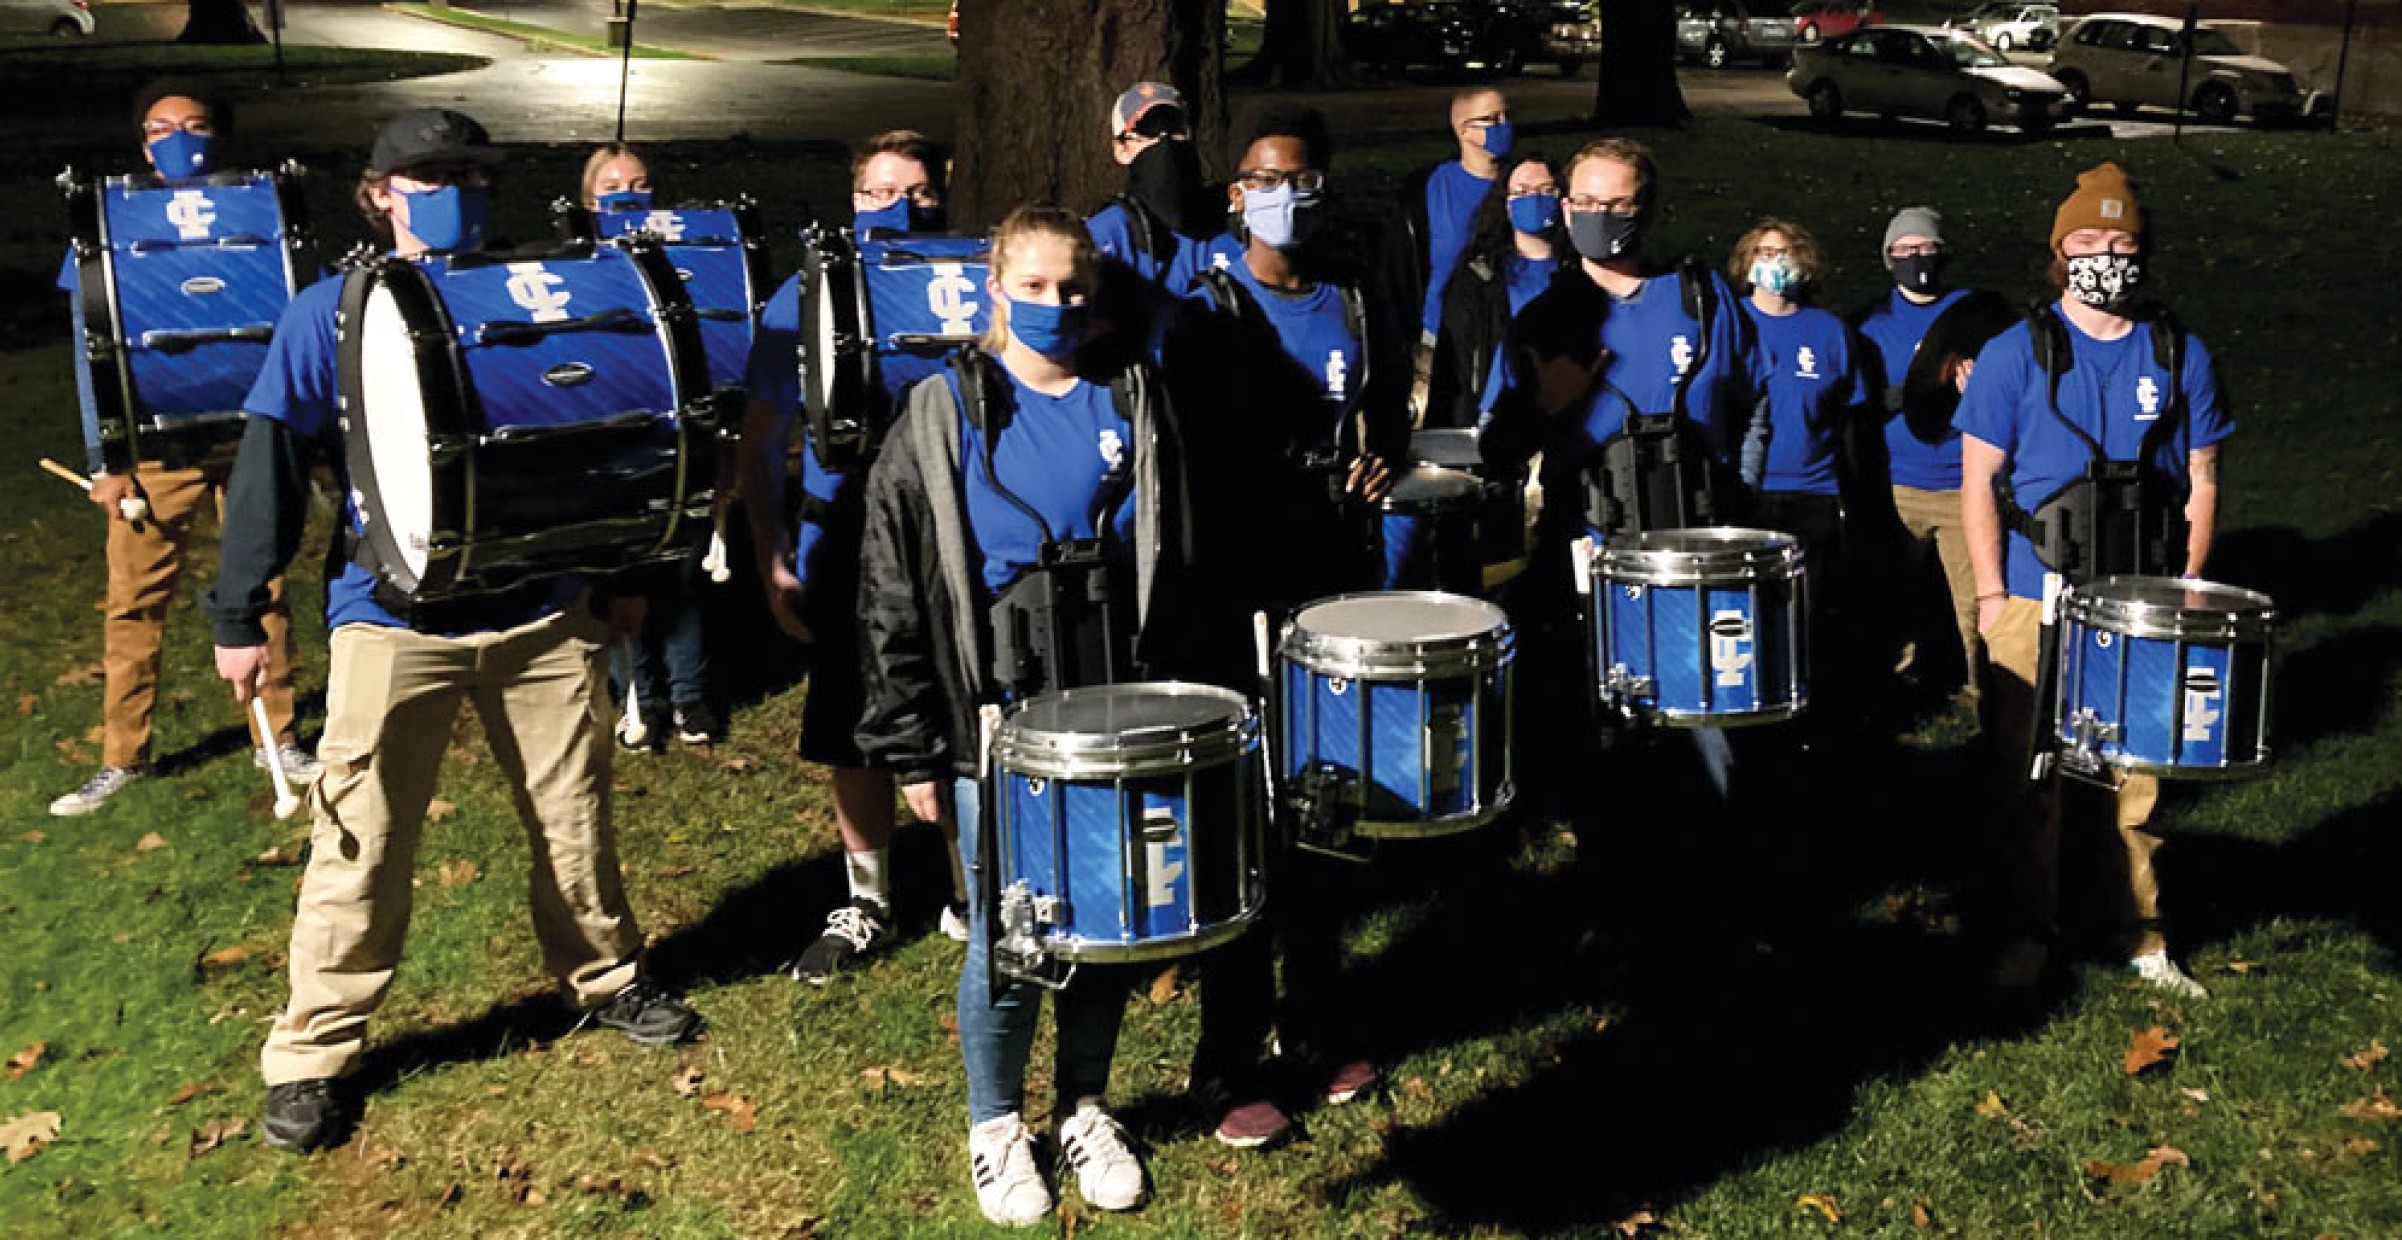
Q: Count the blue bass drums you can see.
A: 4